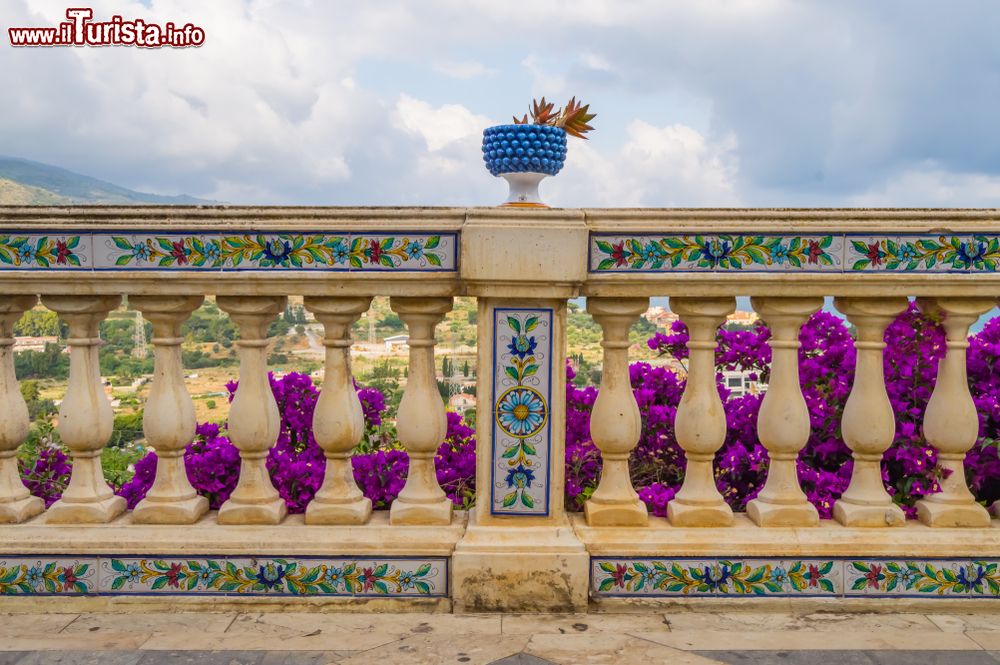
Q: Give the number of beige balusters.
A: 11